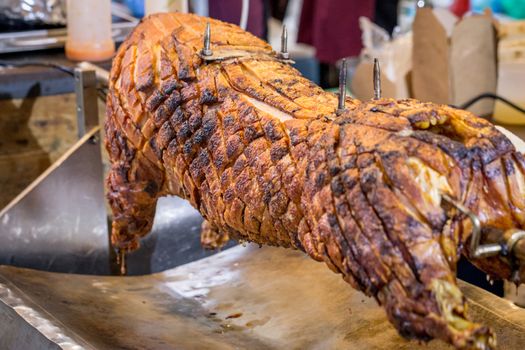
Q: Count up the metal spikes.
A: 4